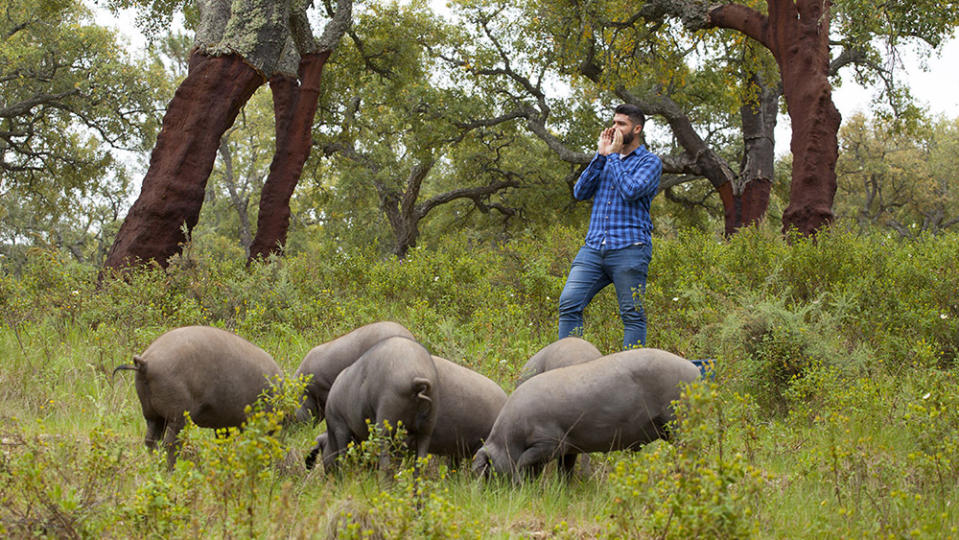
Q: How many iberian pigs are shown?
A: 6